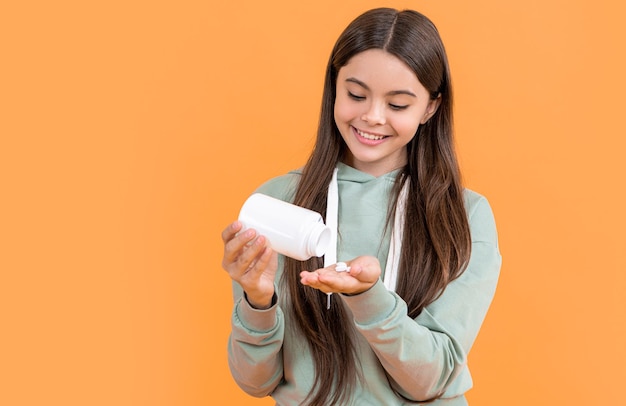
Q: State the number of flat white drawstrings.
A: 2